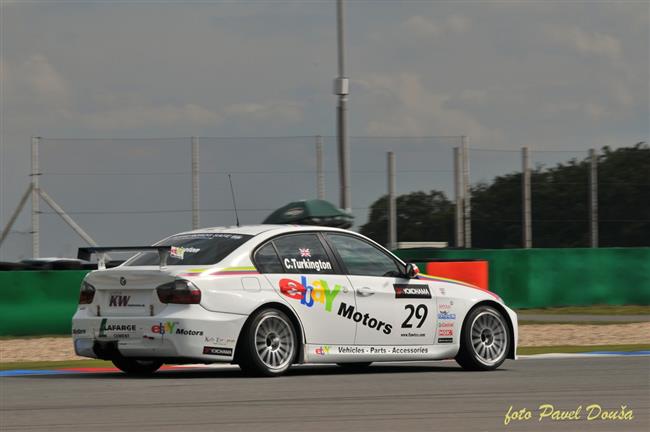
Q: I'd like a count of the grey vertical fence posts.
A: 8